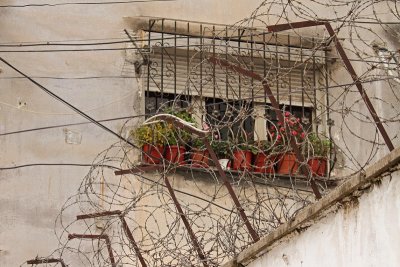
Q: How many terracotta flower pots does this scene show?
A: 7